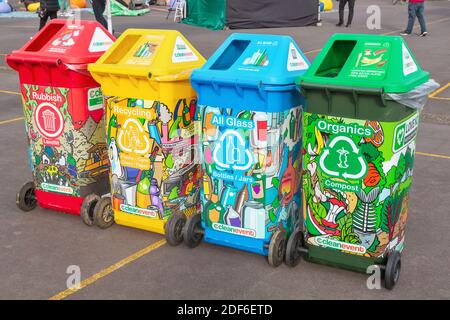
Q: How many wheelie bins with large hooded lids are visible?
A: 4